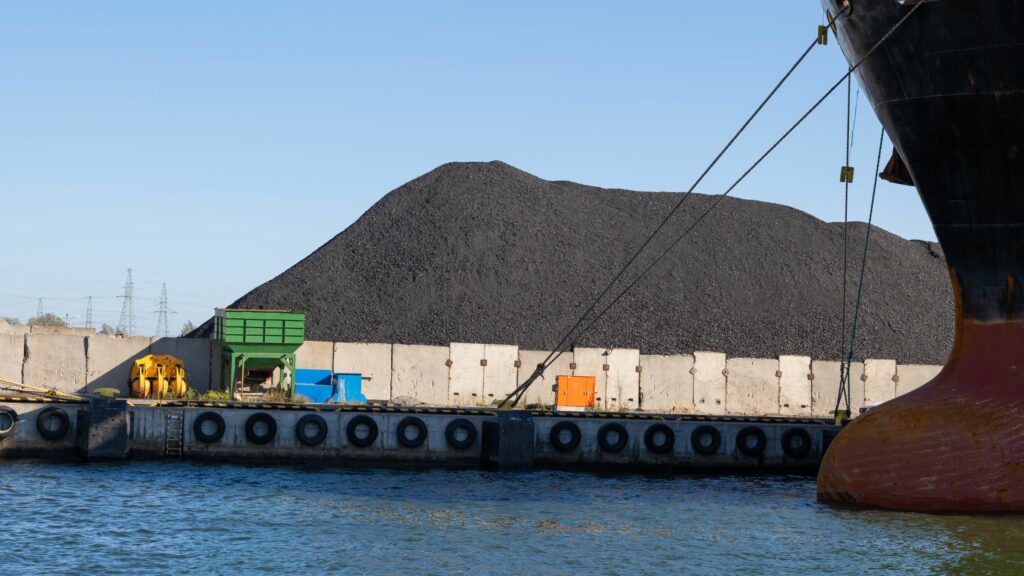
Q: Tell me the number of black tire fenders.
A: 14